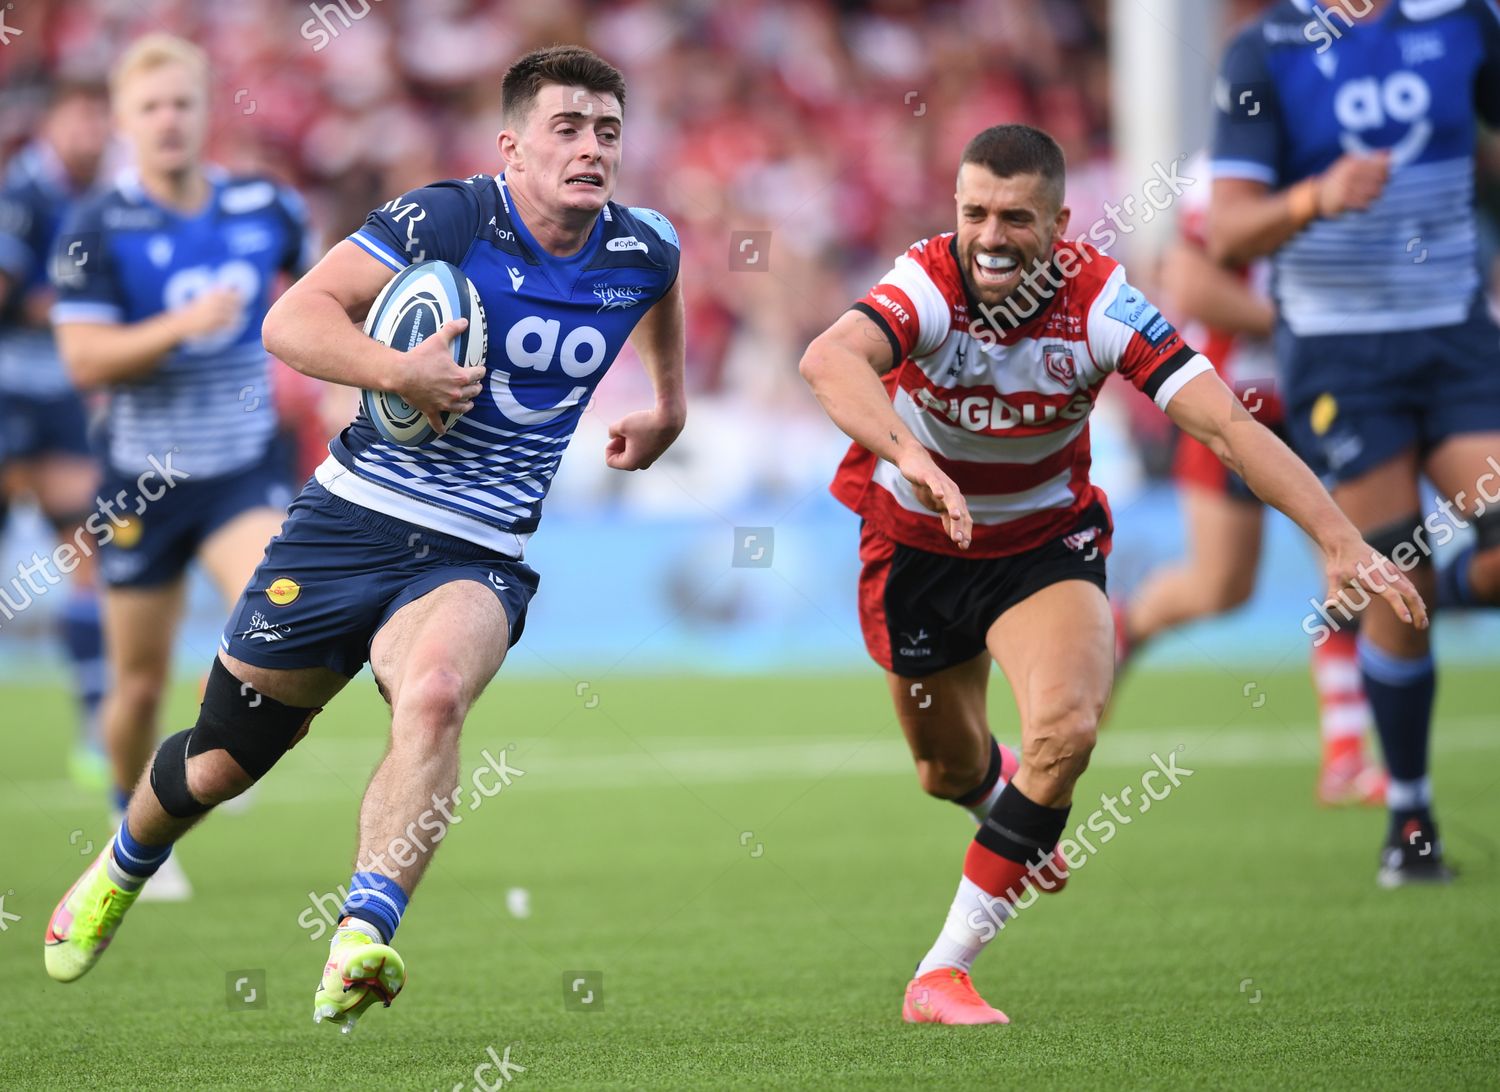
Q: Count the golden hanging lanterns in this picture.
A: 0